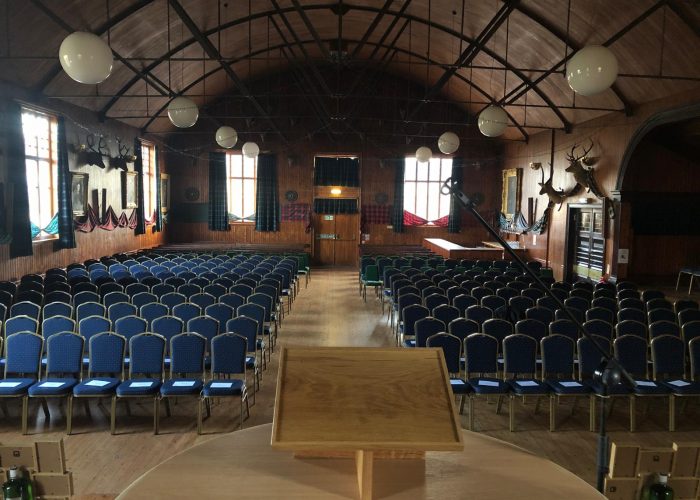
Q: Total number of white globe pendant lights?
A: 8